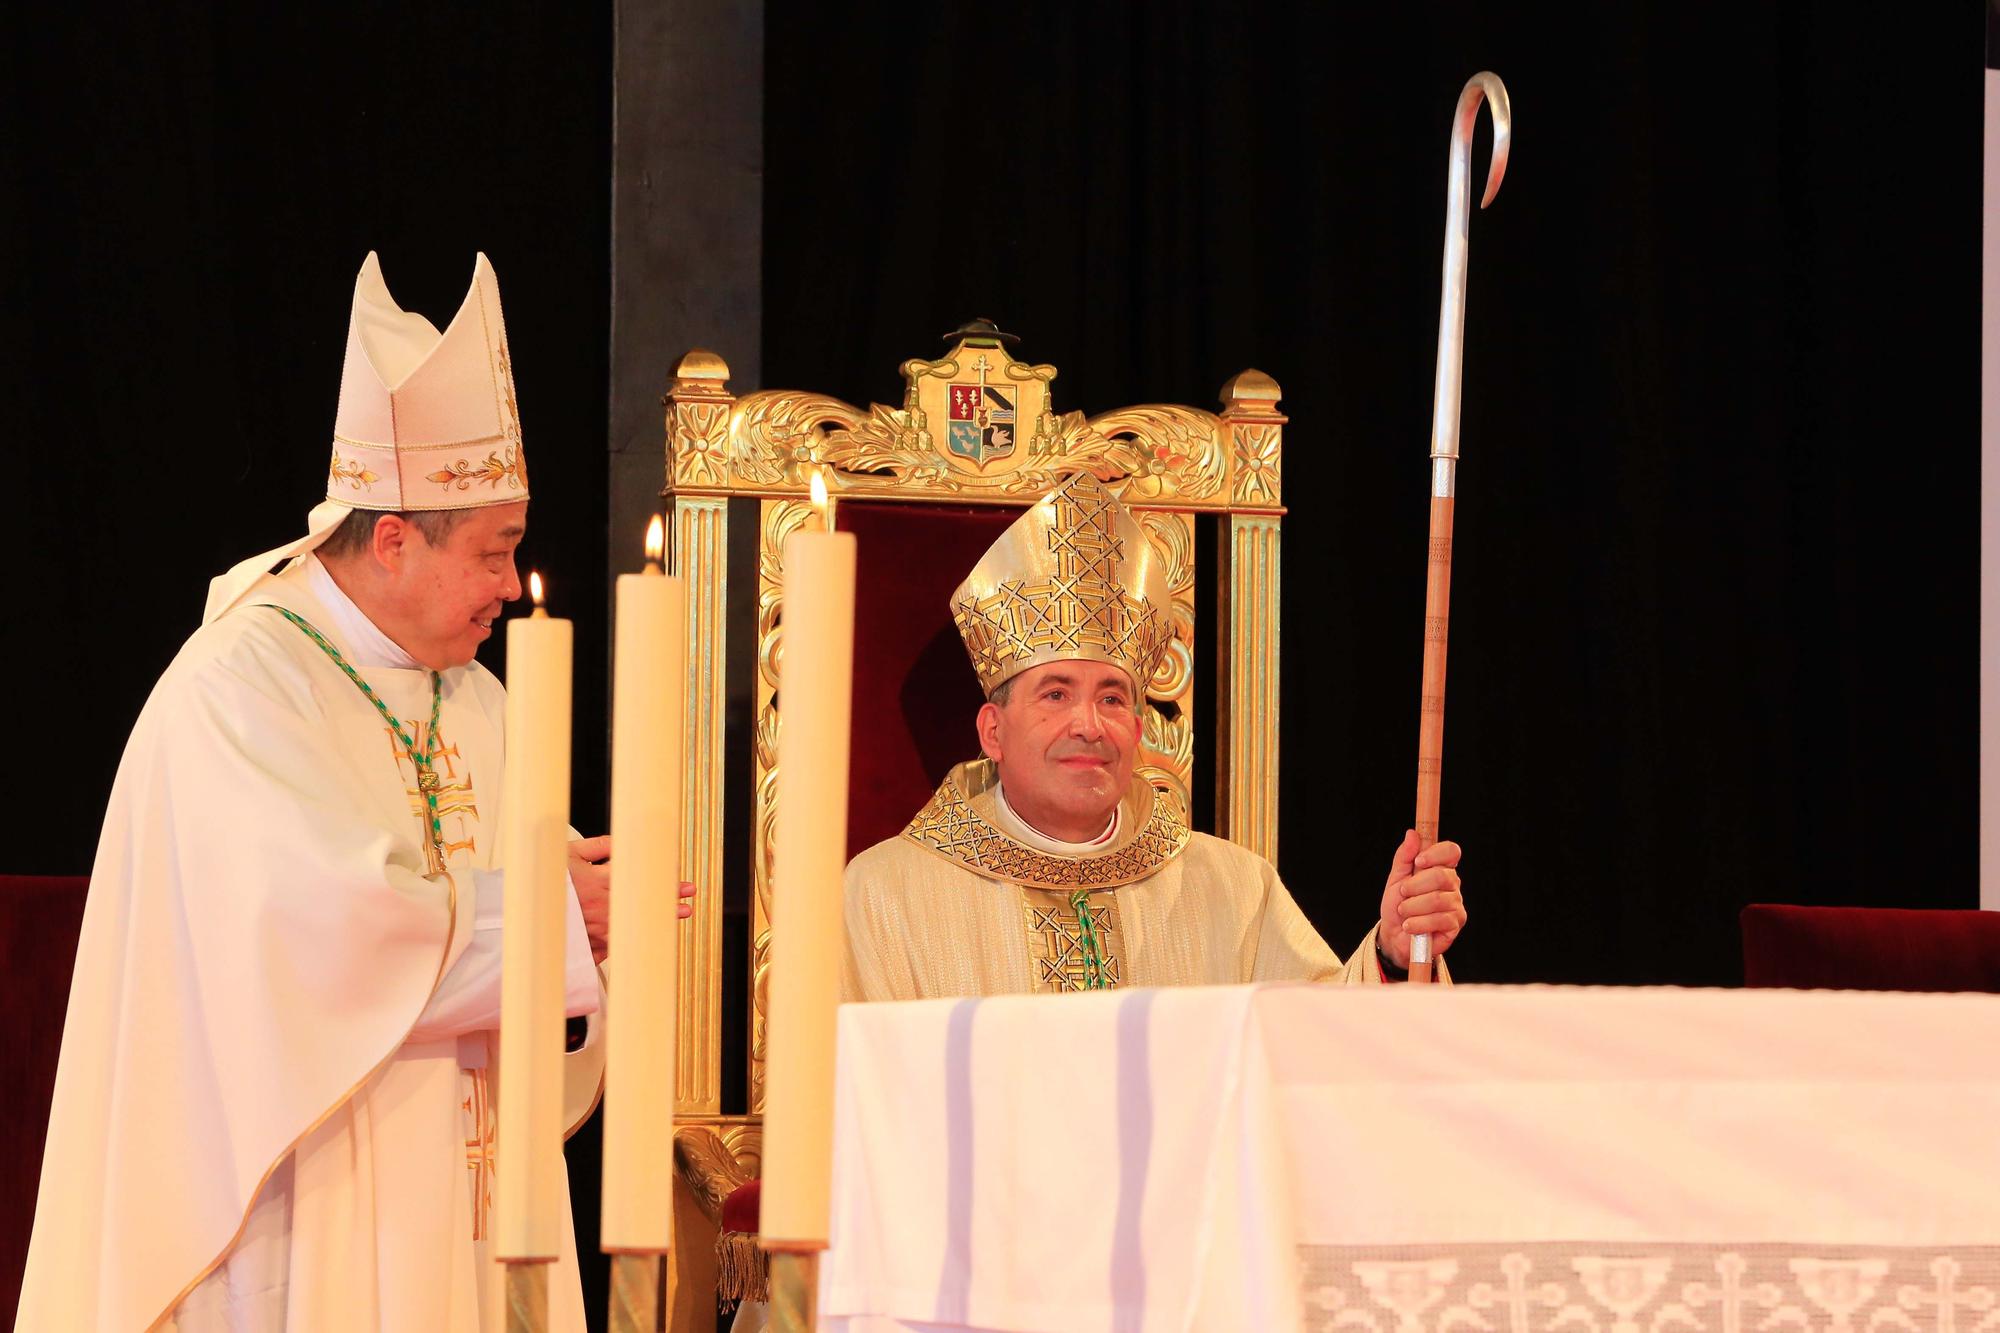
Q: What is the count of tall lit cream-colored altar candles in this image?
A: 3